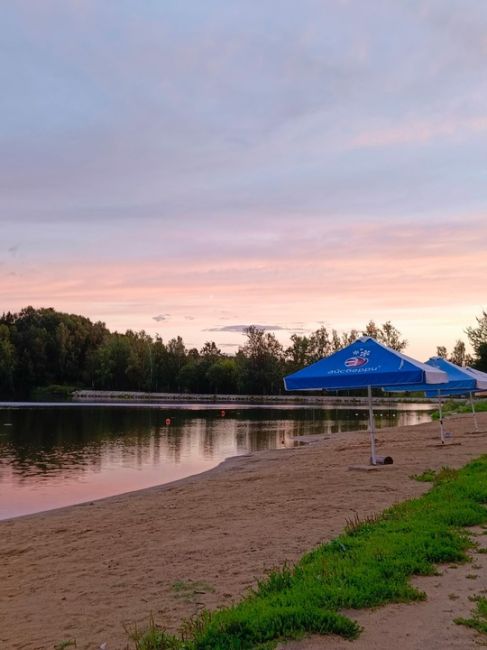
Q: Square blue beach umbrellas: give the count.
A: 3